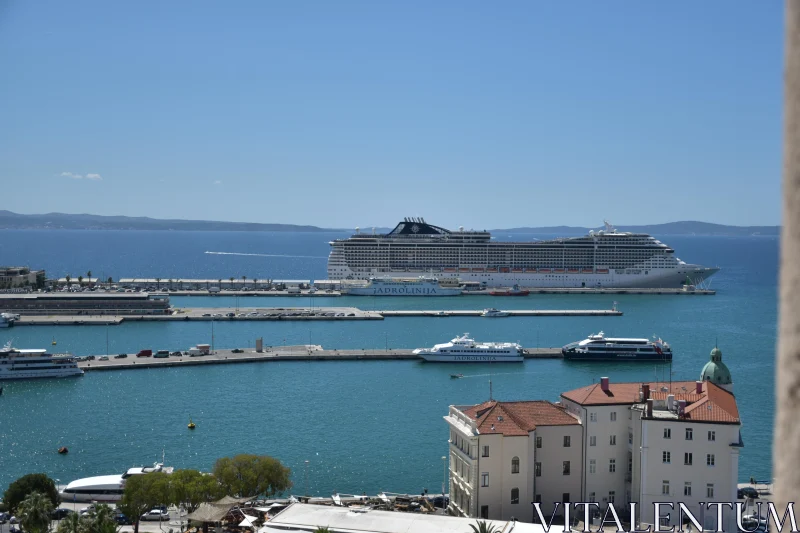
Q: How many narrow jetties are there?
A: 3